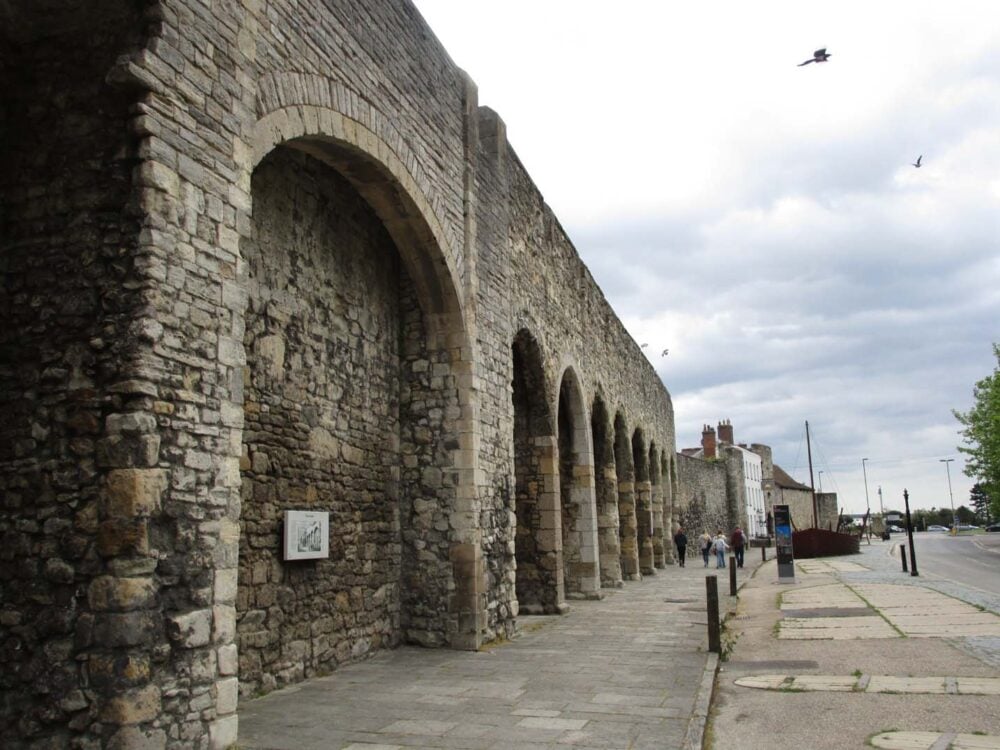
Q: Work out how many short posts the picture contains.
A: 4